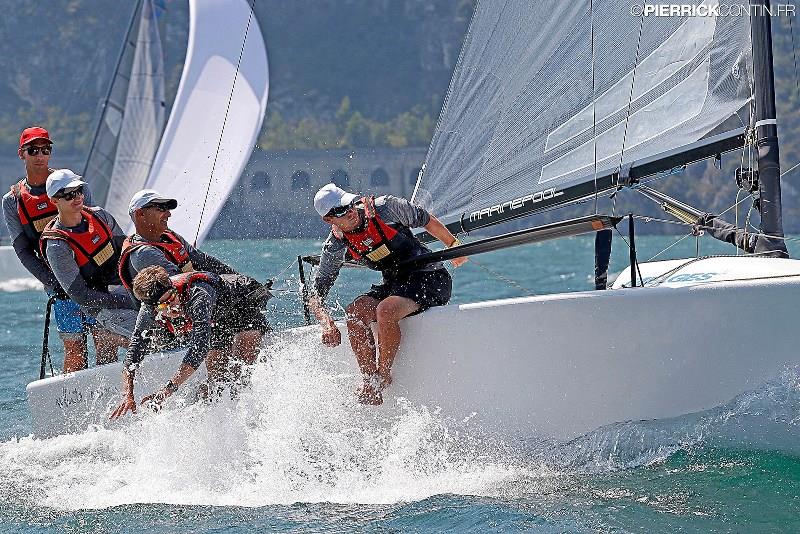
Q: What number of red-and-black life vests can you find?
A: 5